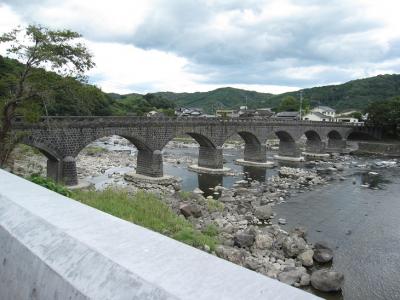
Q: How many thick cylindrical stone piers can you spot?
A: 7